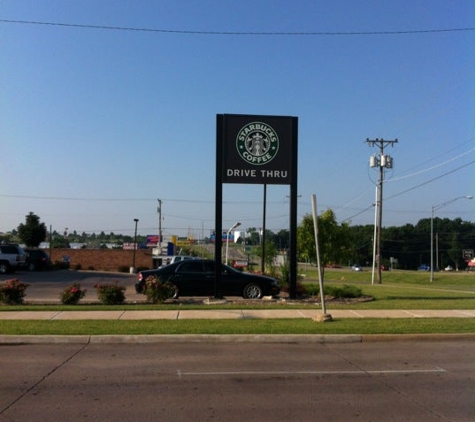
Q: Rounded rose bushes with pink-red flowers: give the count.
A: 4